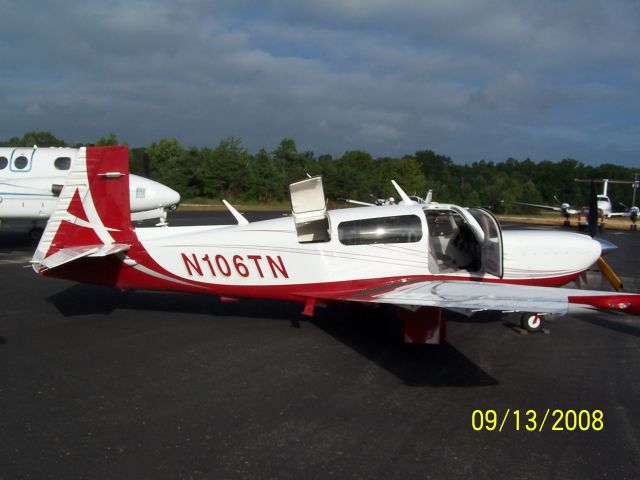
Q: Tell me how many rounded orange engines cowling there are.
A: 0